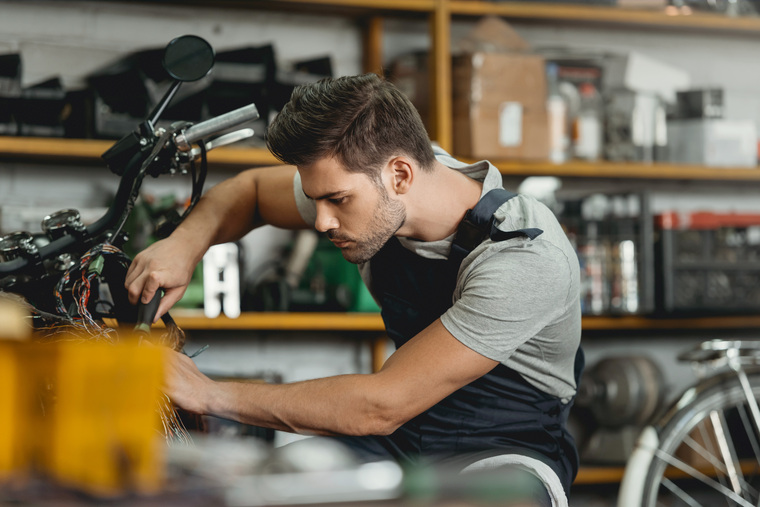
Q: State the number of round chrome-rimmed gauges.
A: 2